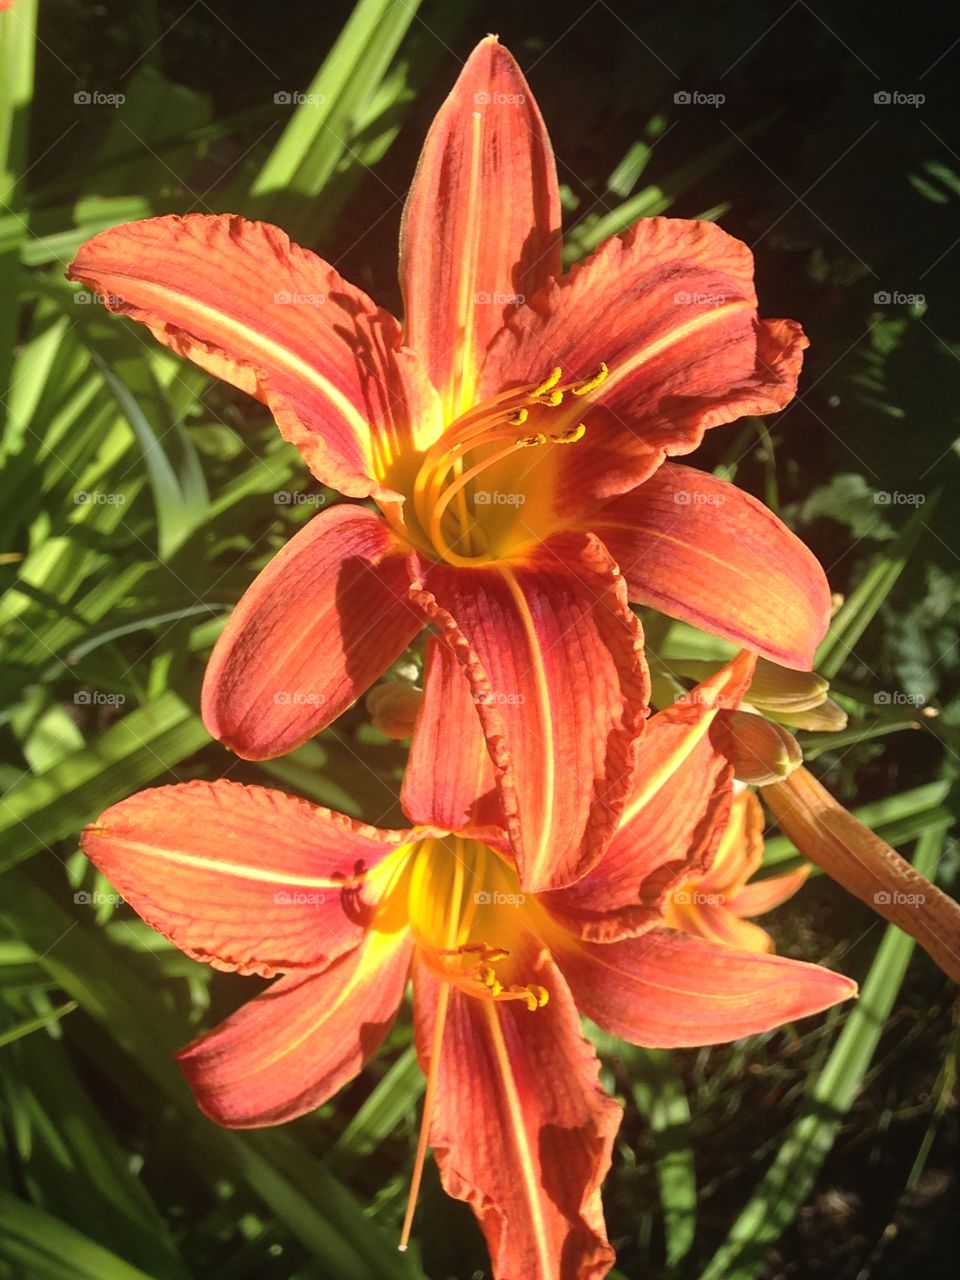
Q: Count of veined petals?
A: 12